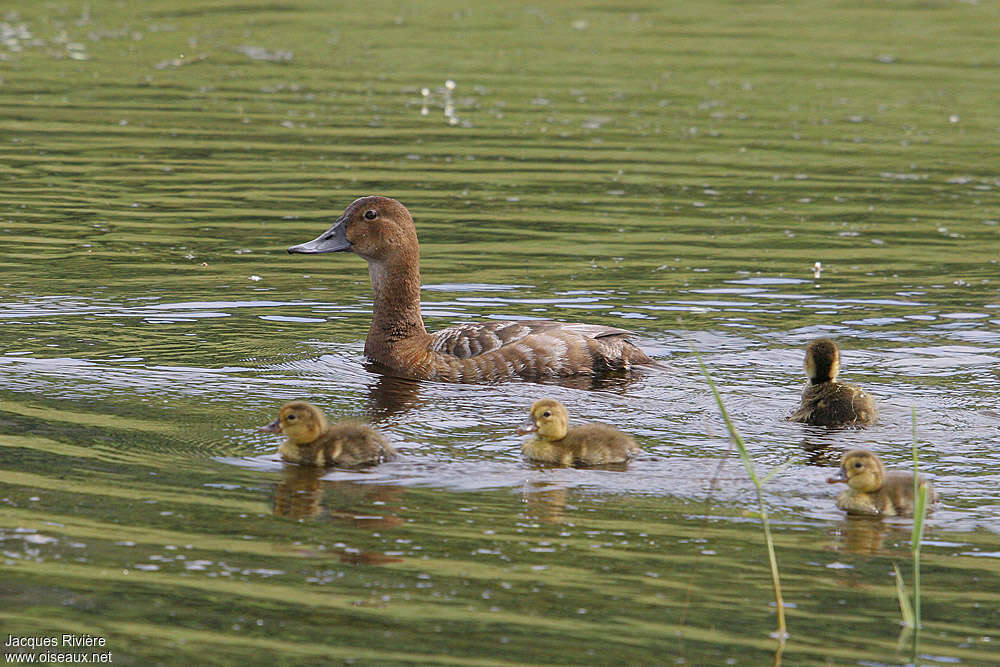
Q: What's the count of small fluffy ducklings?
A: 4